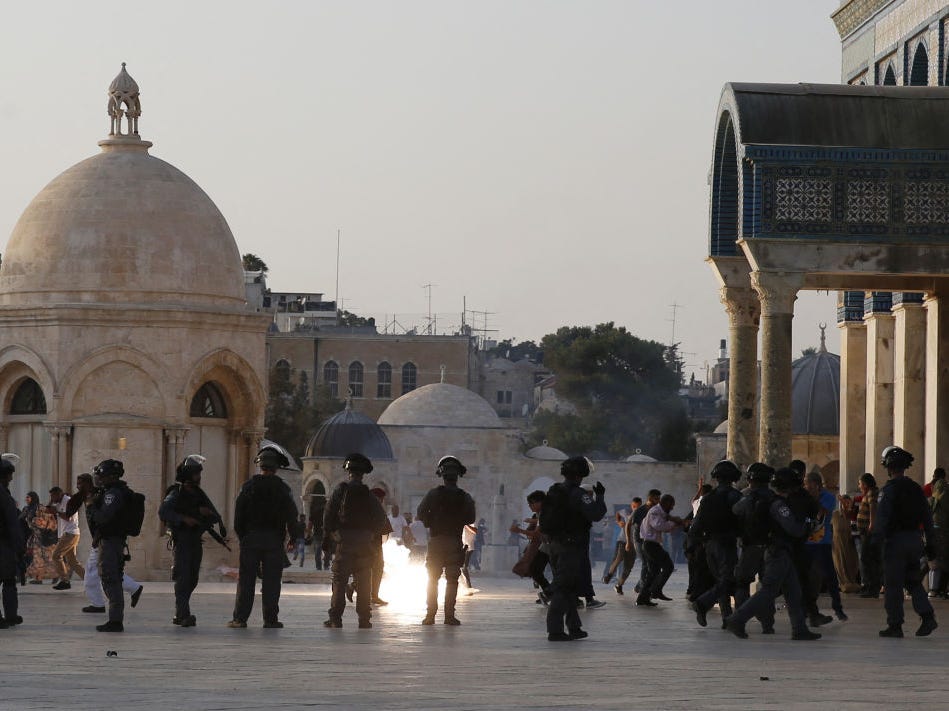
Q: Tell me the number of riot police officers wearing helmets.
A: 11